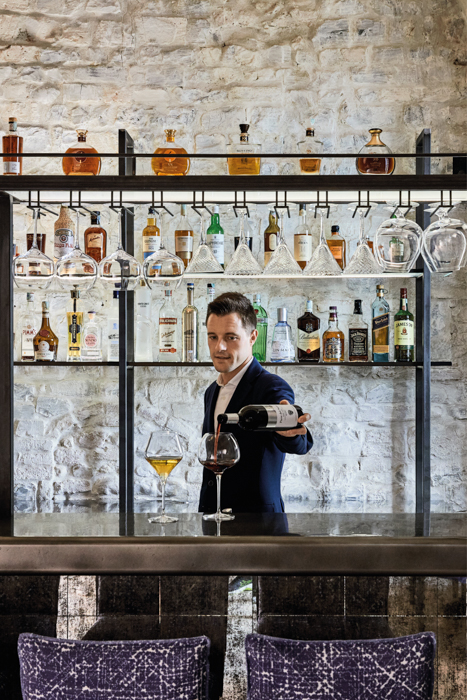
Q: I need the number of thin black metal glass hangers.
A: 11